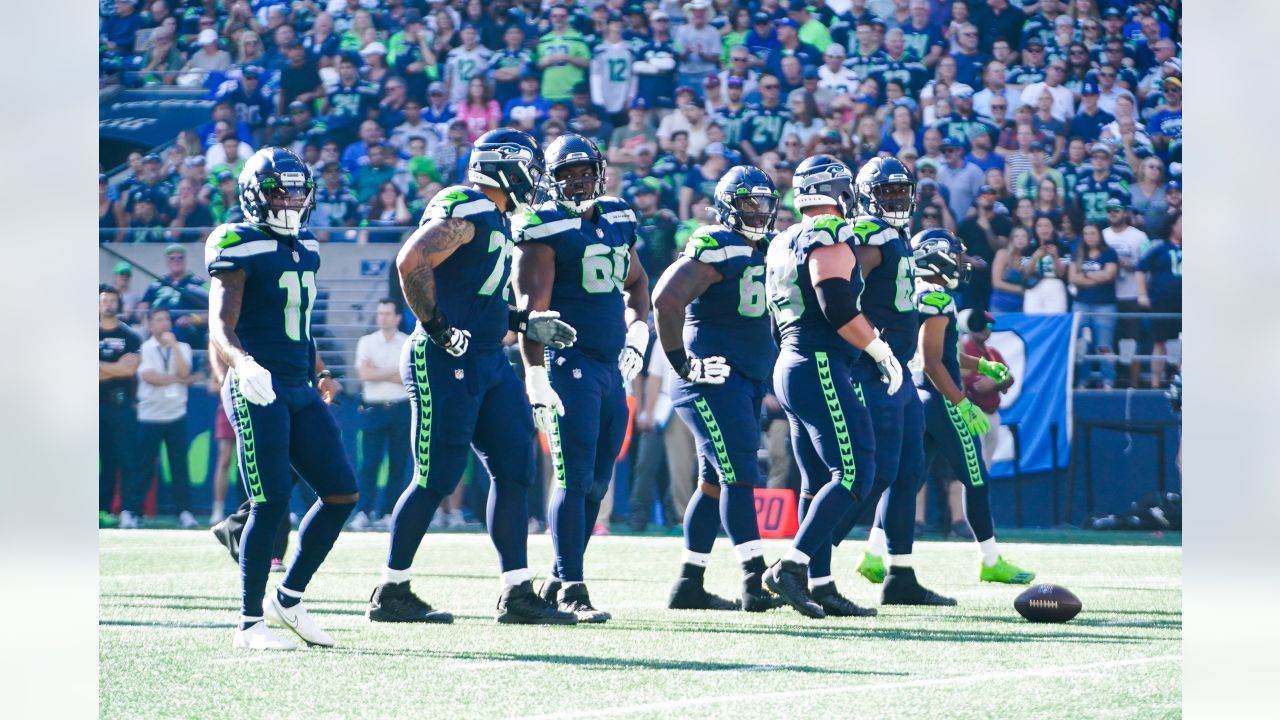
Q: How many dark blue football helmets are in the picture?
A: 7